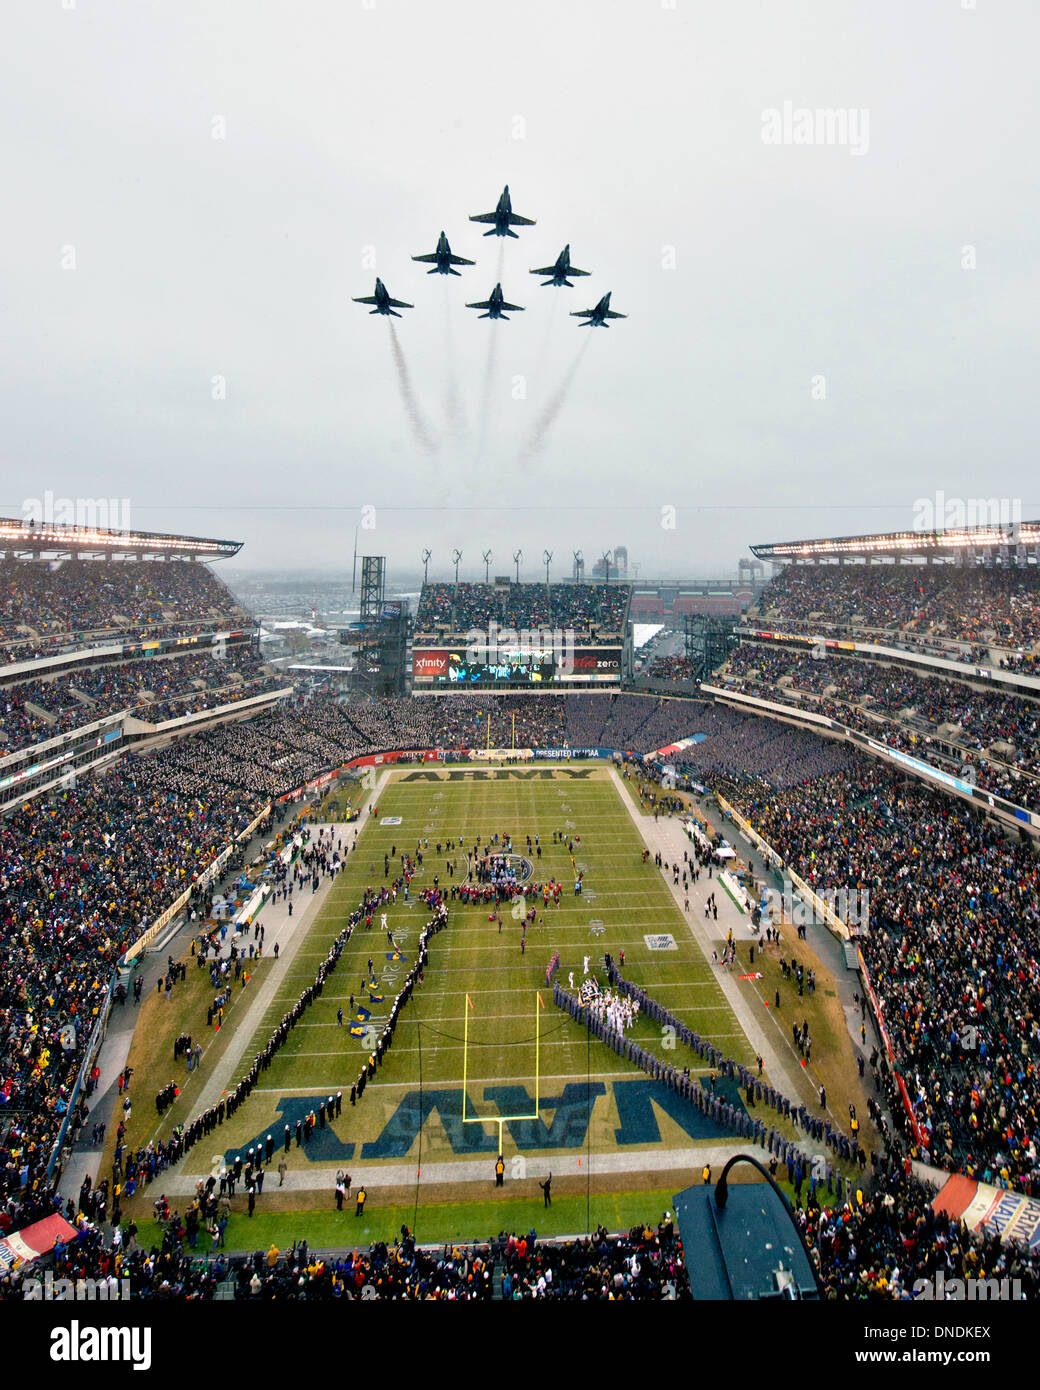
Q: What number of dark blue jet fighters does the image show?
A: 6